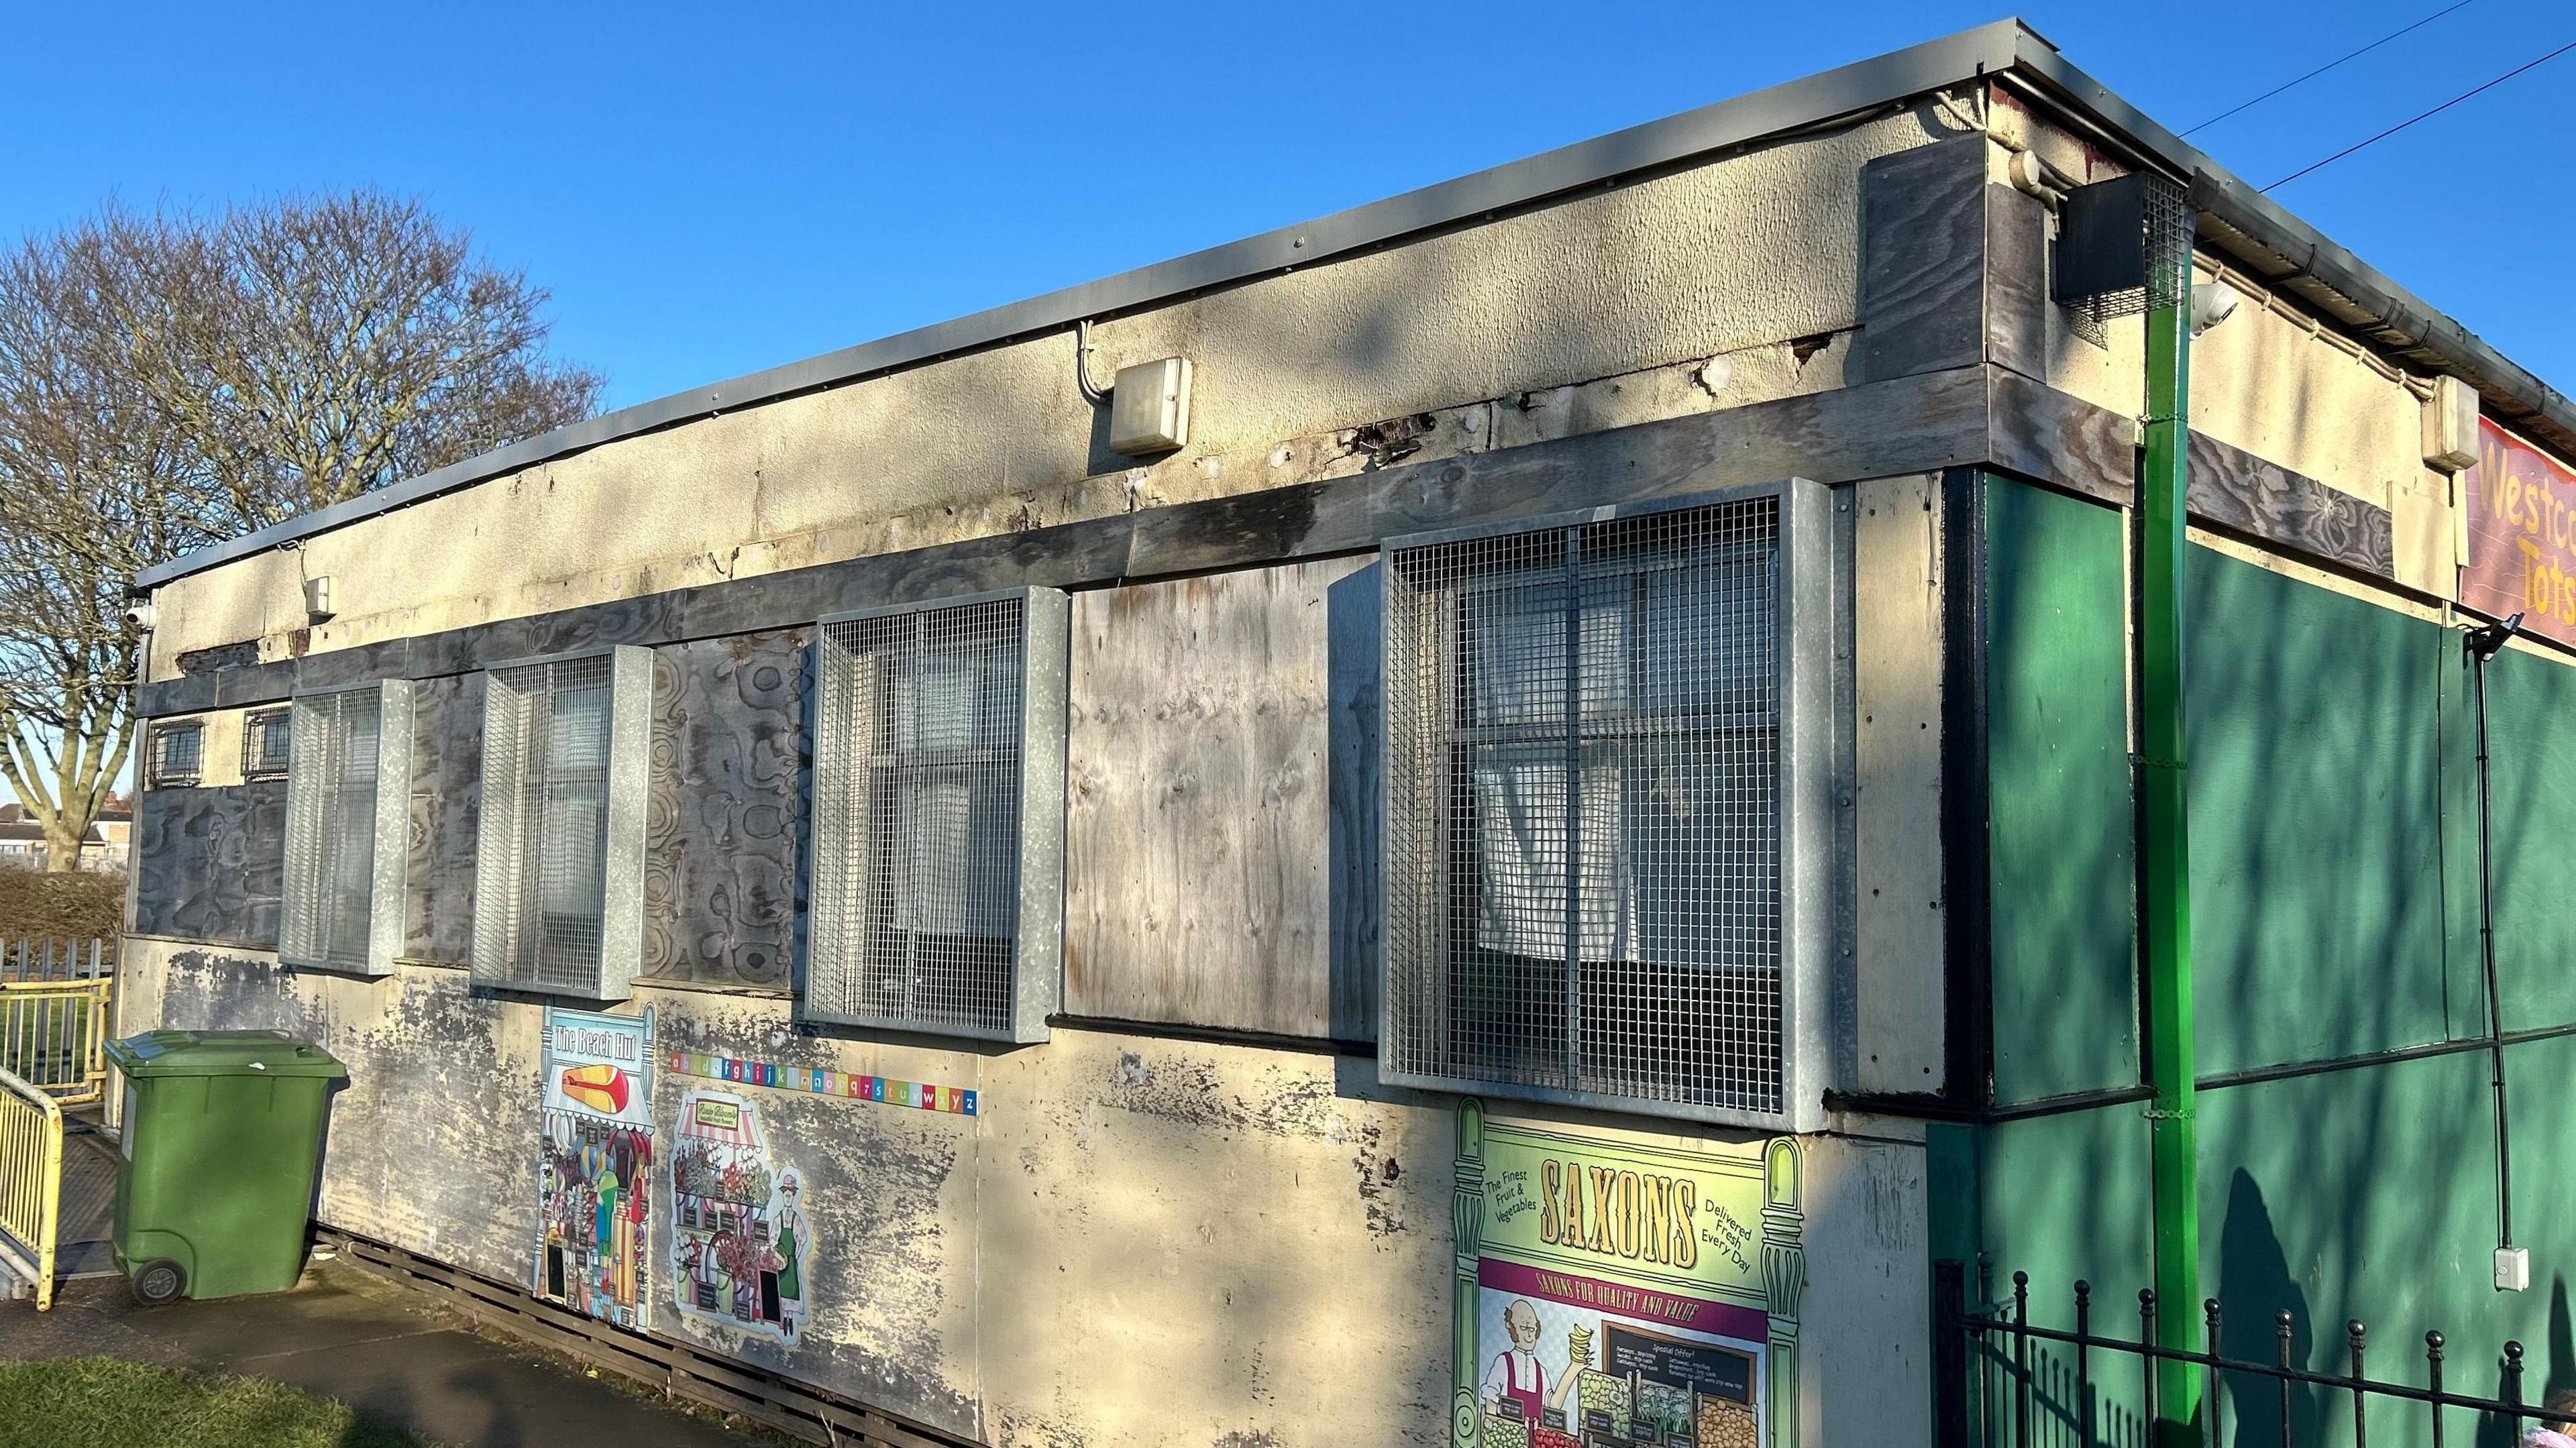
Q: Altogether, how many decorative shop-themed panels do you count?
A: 3